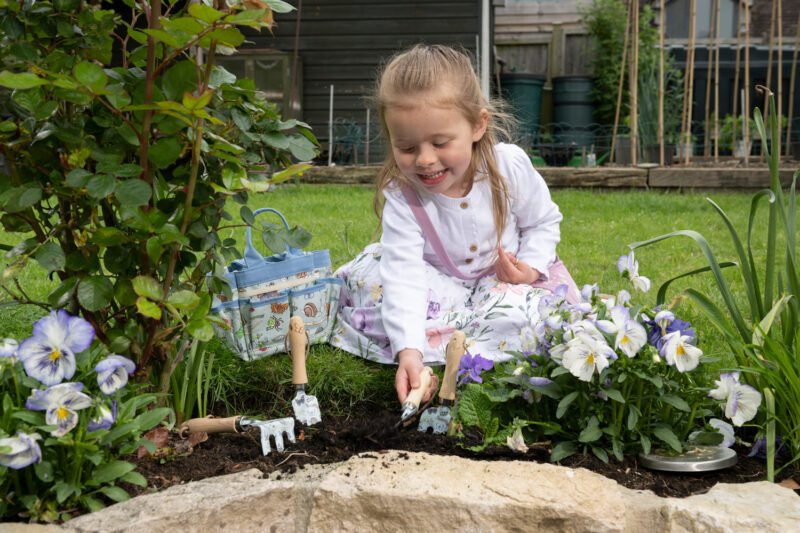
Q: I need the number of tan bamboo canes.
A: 13